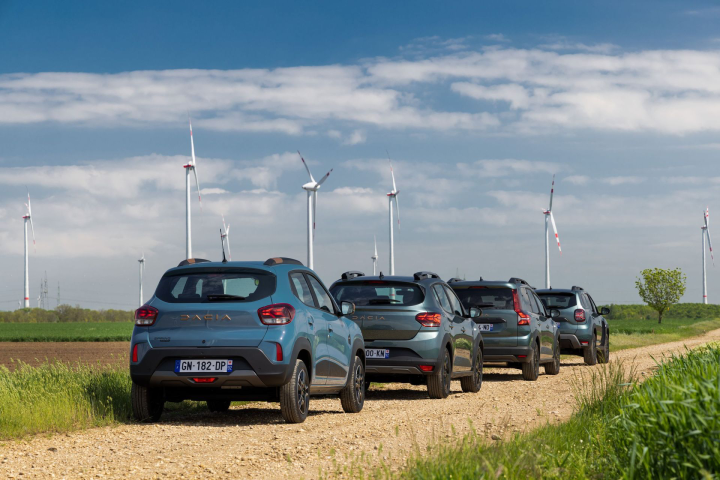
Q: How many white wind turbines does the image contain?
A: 9